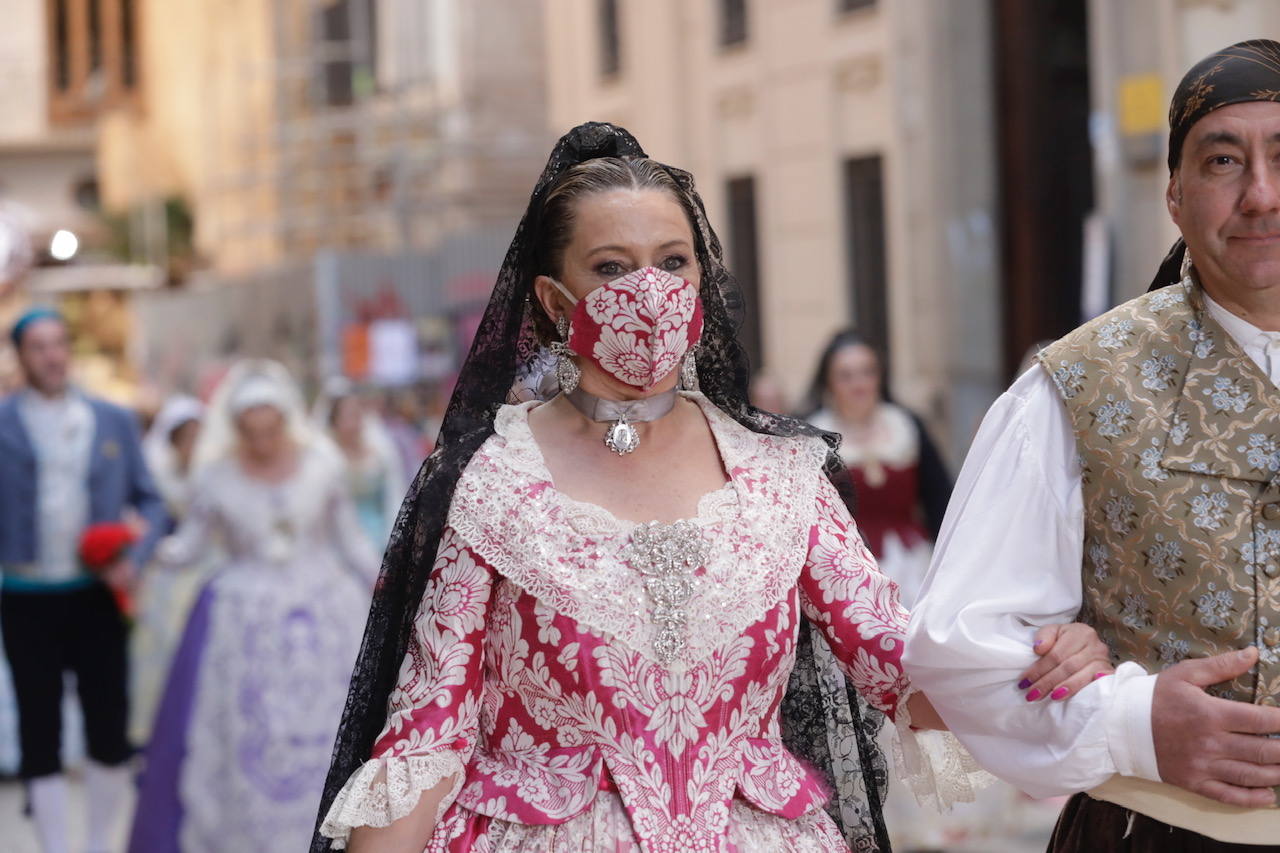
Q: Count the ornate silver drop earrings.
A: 2